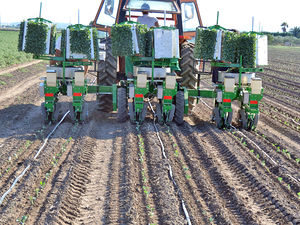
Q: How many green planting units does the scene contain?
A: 6